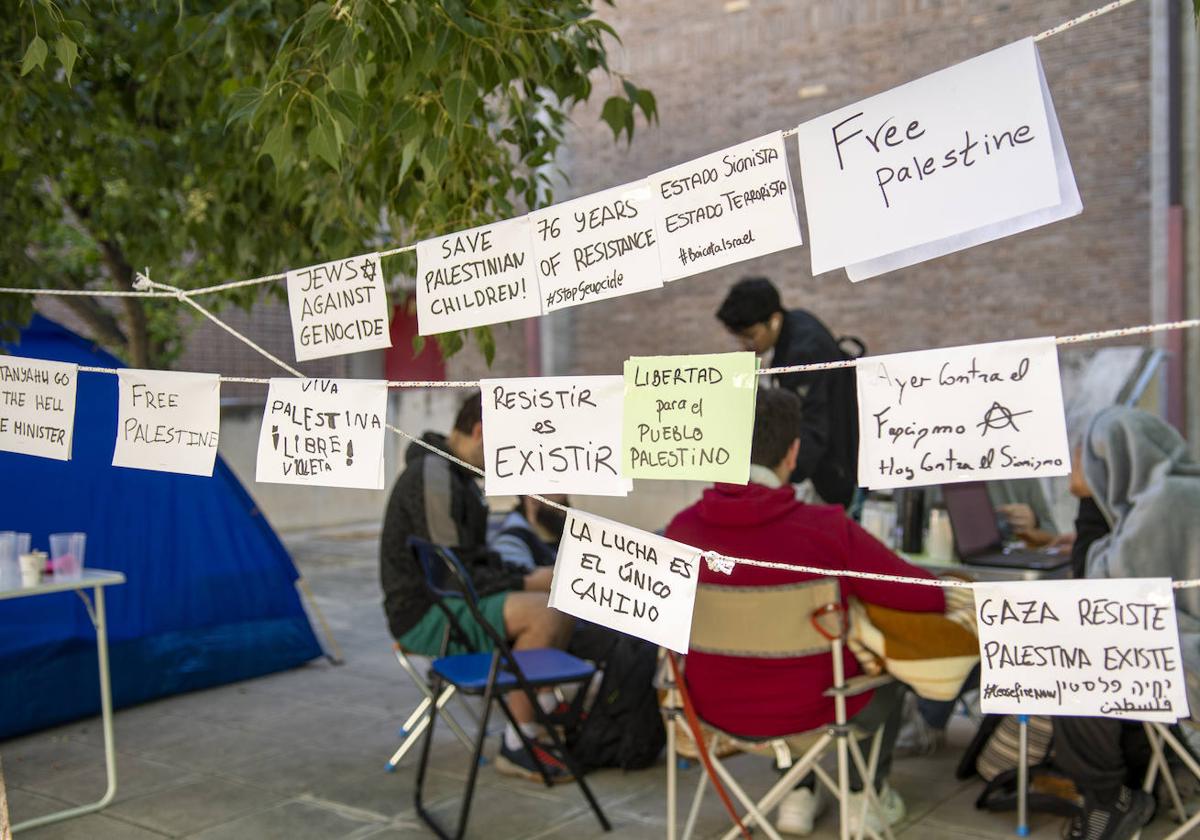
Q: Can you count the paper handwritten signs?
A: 13